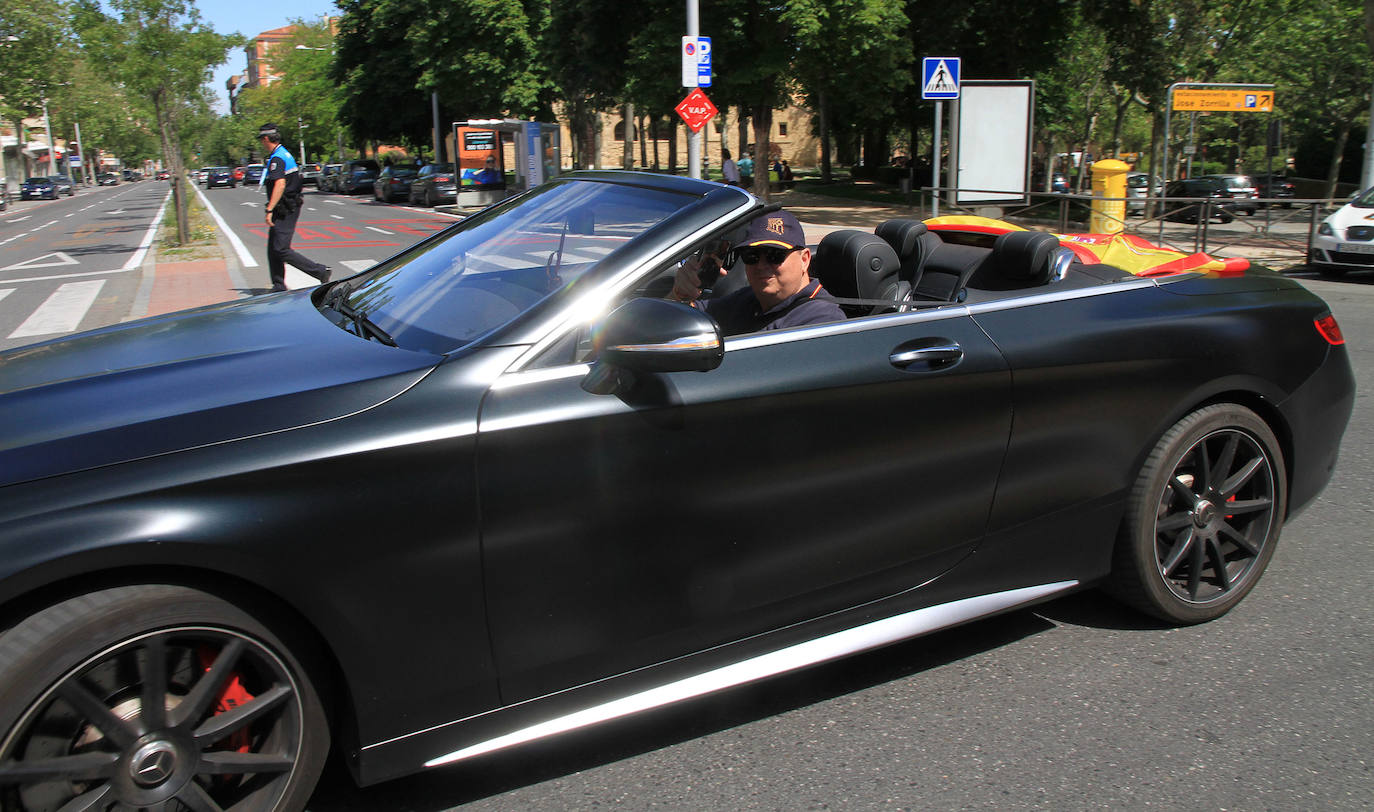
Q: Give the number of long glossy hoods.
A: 1